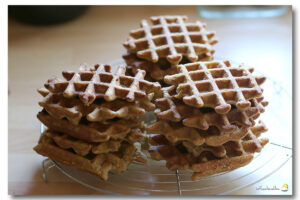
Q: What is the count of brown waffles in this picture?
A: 12